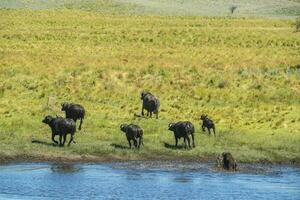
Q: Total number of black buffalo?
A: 7